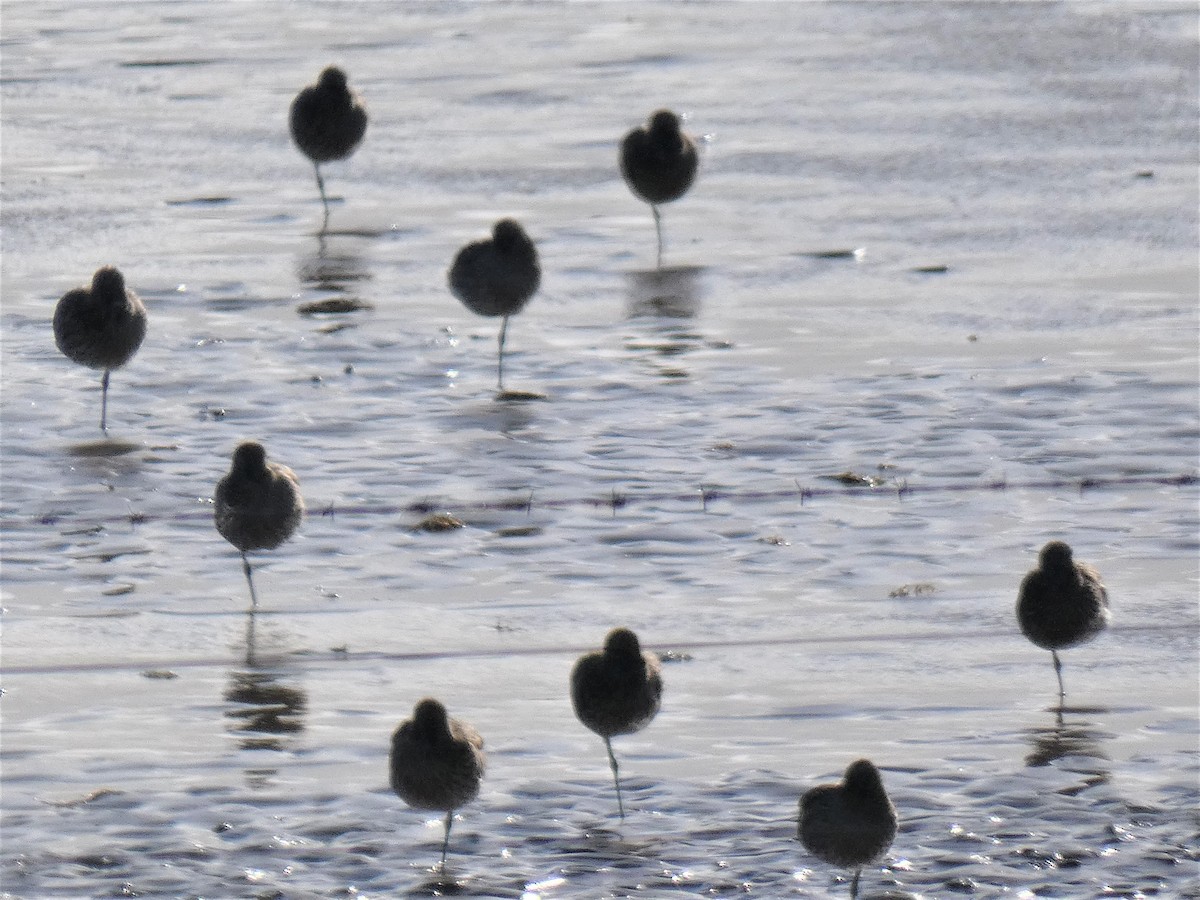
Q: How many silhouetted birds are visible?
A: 9